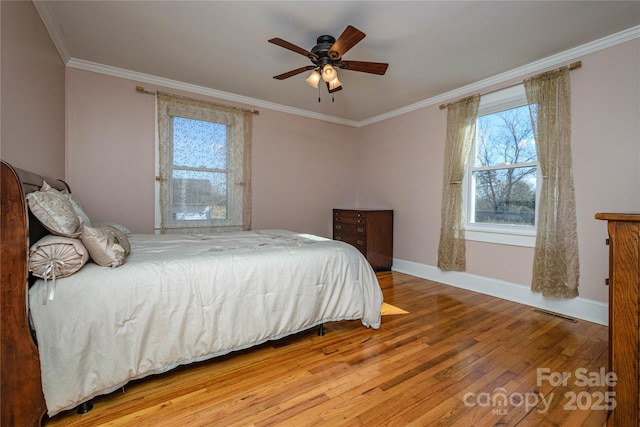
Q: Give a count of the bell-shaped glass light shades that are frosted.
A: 3